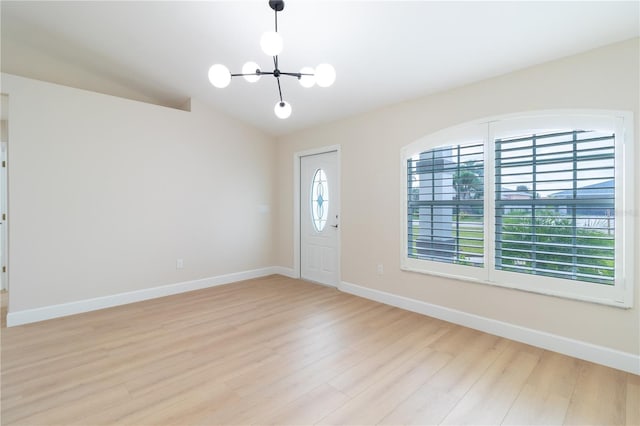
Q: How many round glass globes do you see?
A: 6